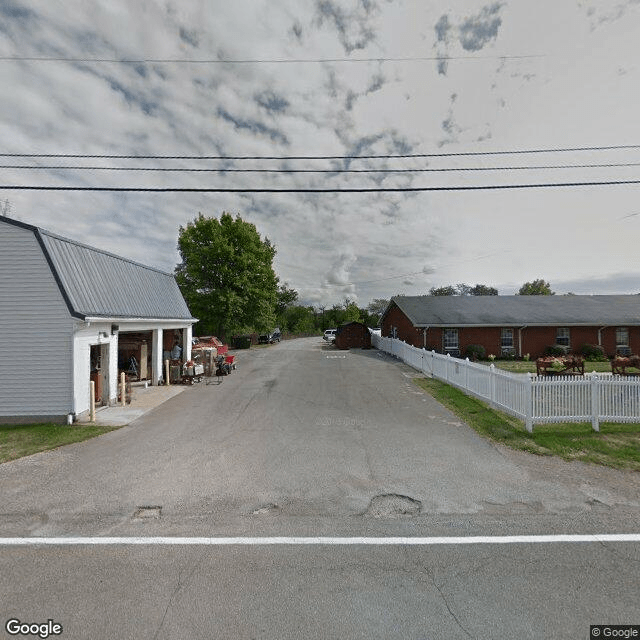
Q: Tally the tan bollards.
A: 3